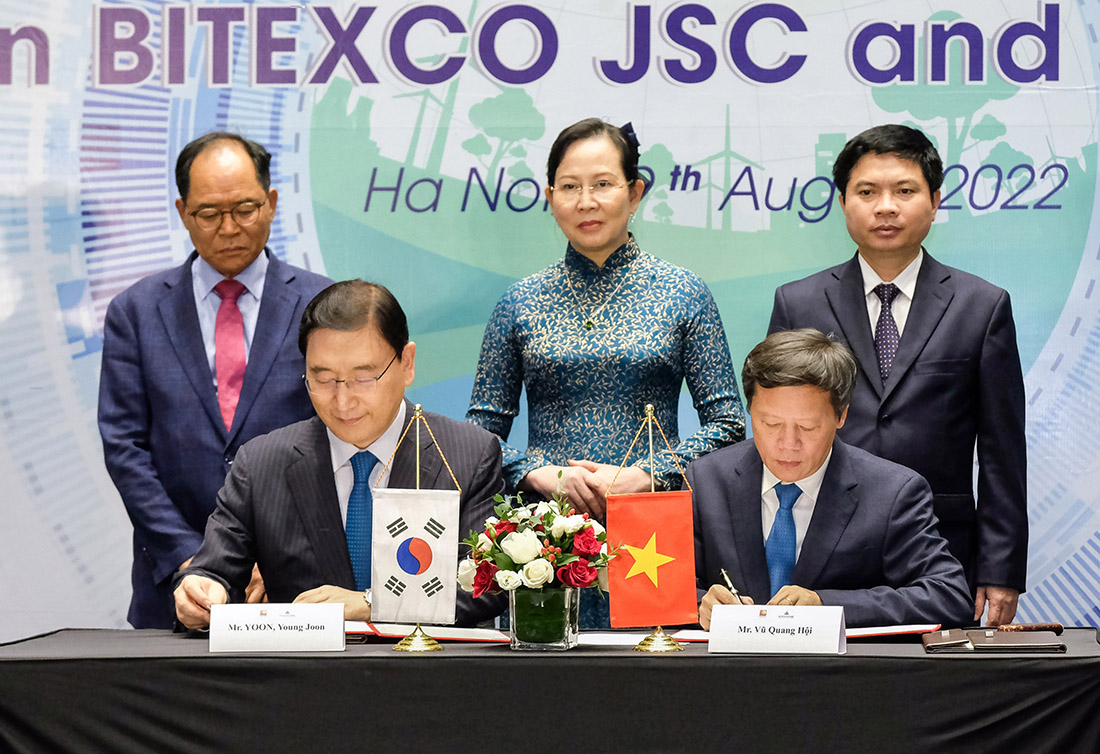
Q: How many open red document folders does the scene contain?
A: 2